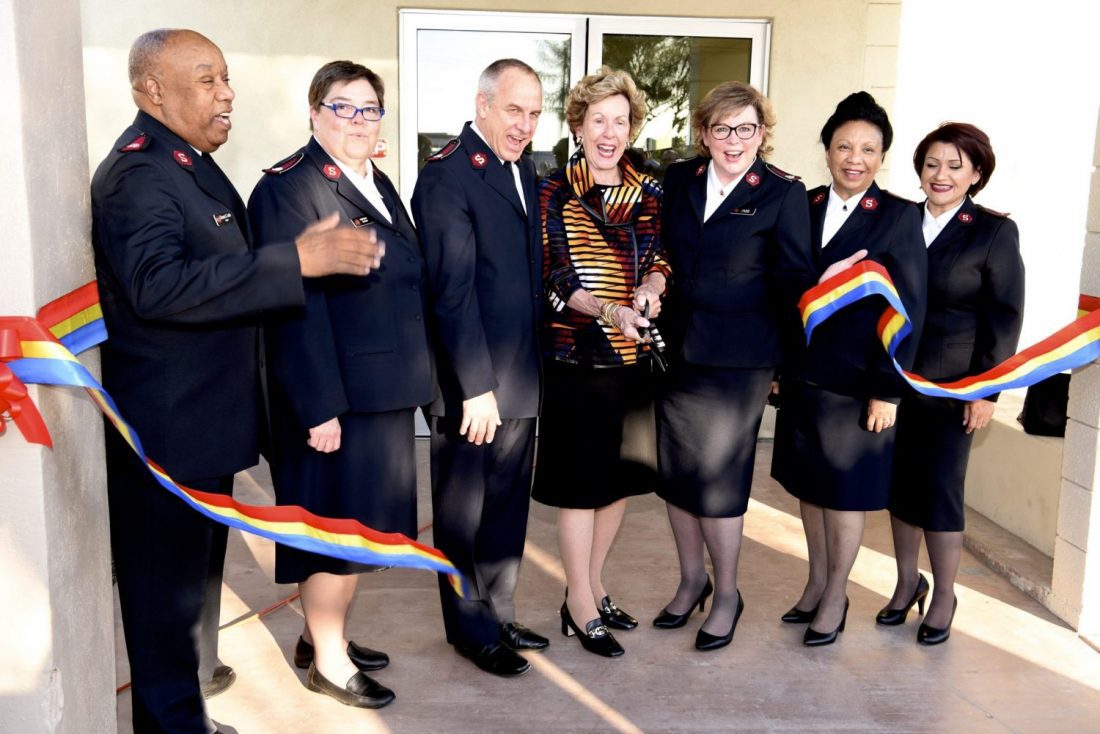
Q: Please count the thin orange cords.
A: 1